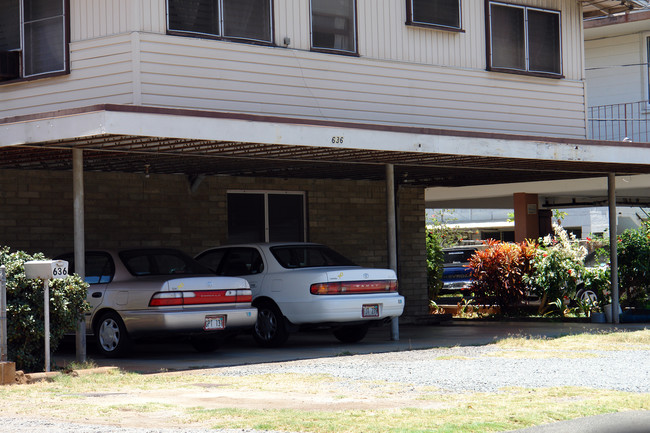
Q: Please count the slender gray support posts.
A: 3